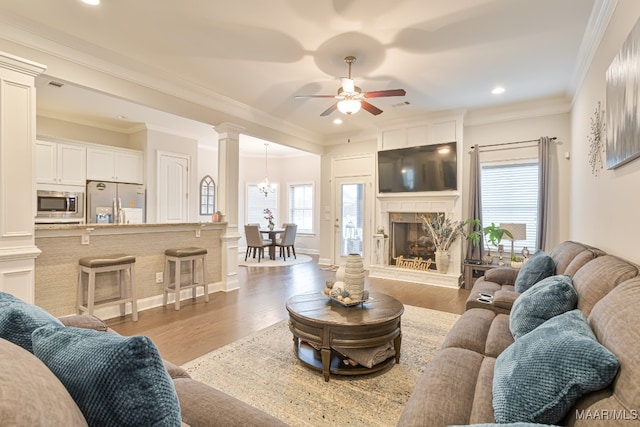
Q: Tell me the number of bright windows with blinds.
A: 3